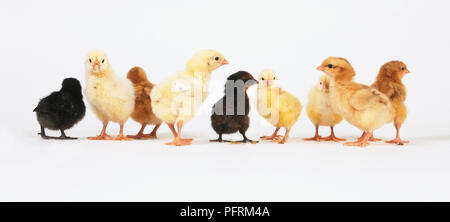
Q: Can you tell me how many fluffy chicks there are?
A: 9